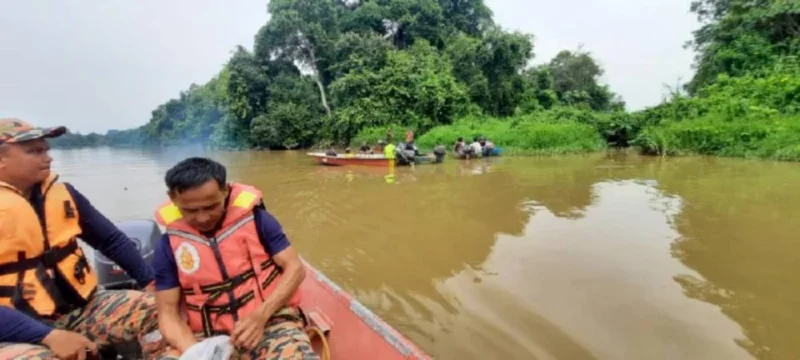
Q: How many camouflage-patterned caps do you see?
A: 1